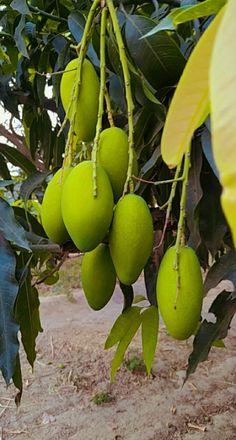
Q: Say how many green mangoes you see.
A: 7